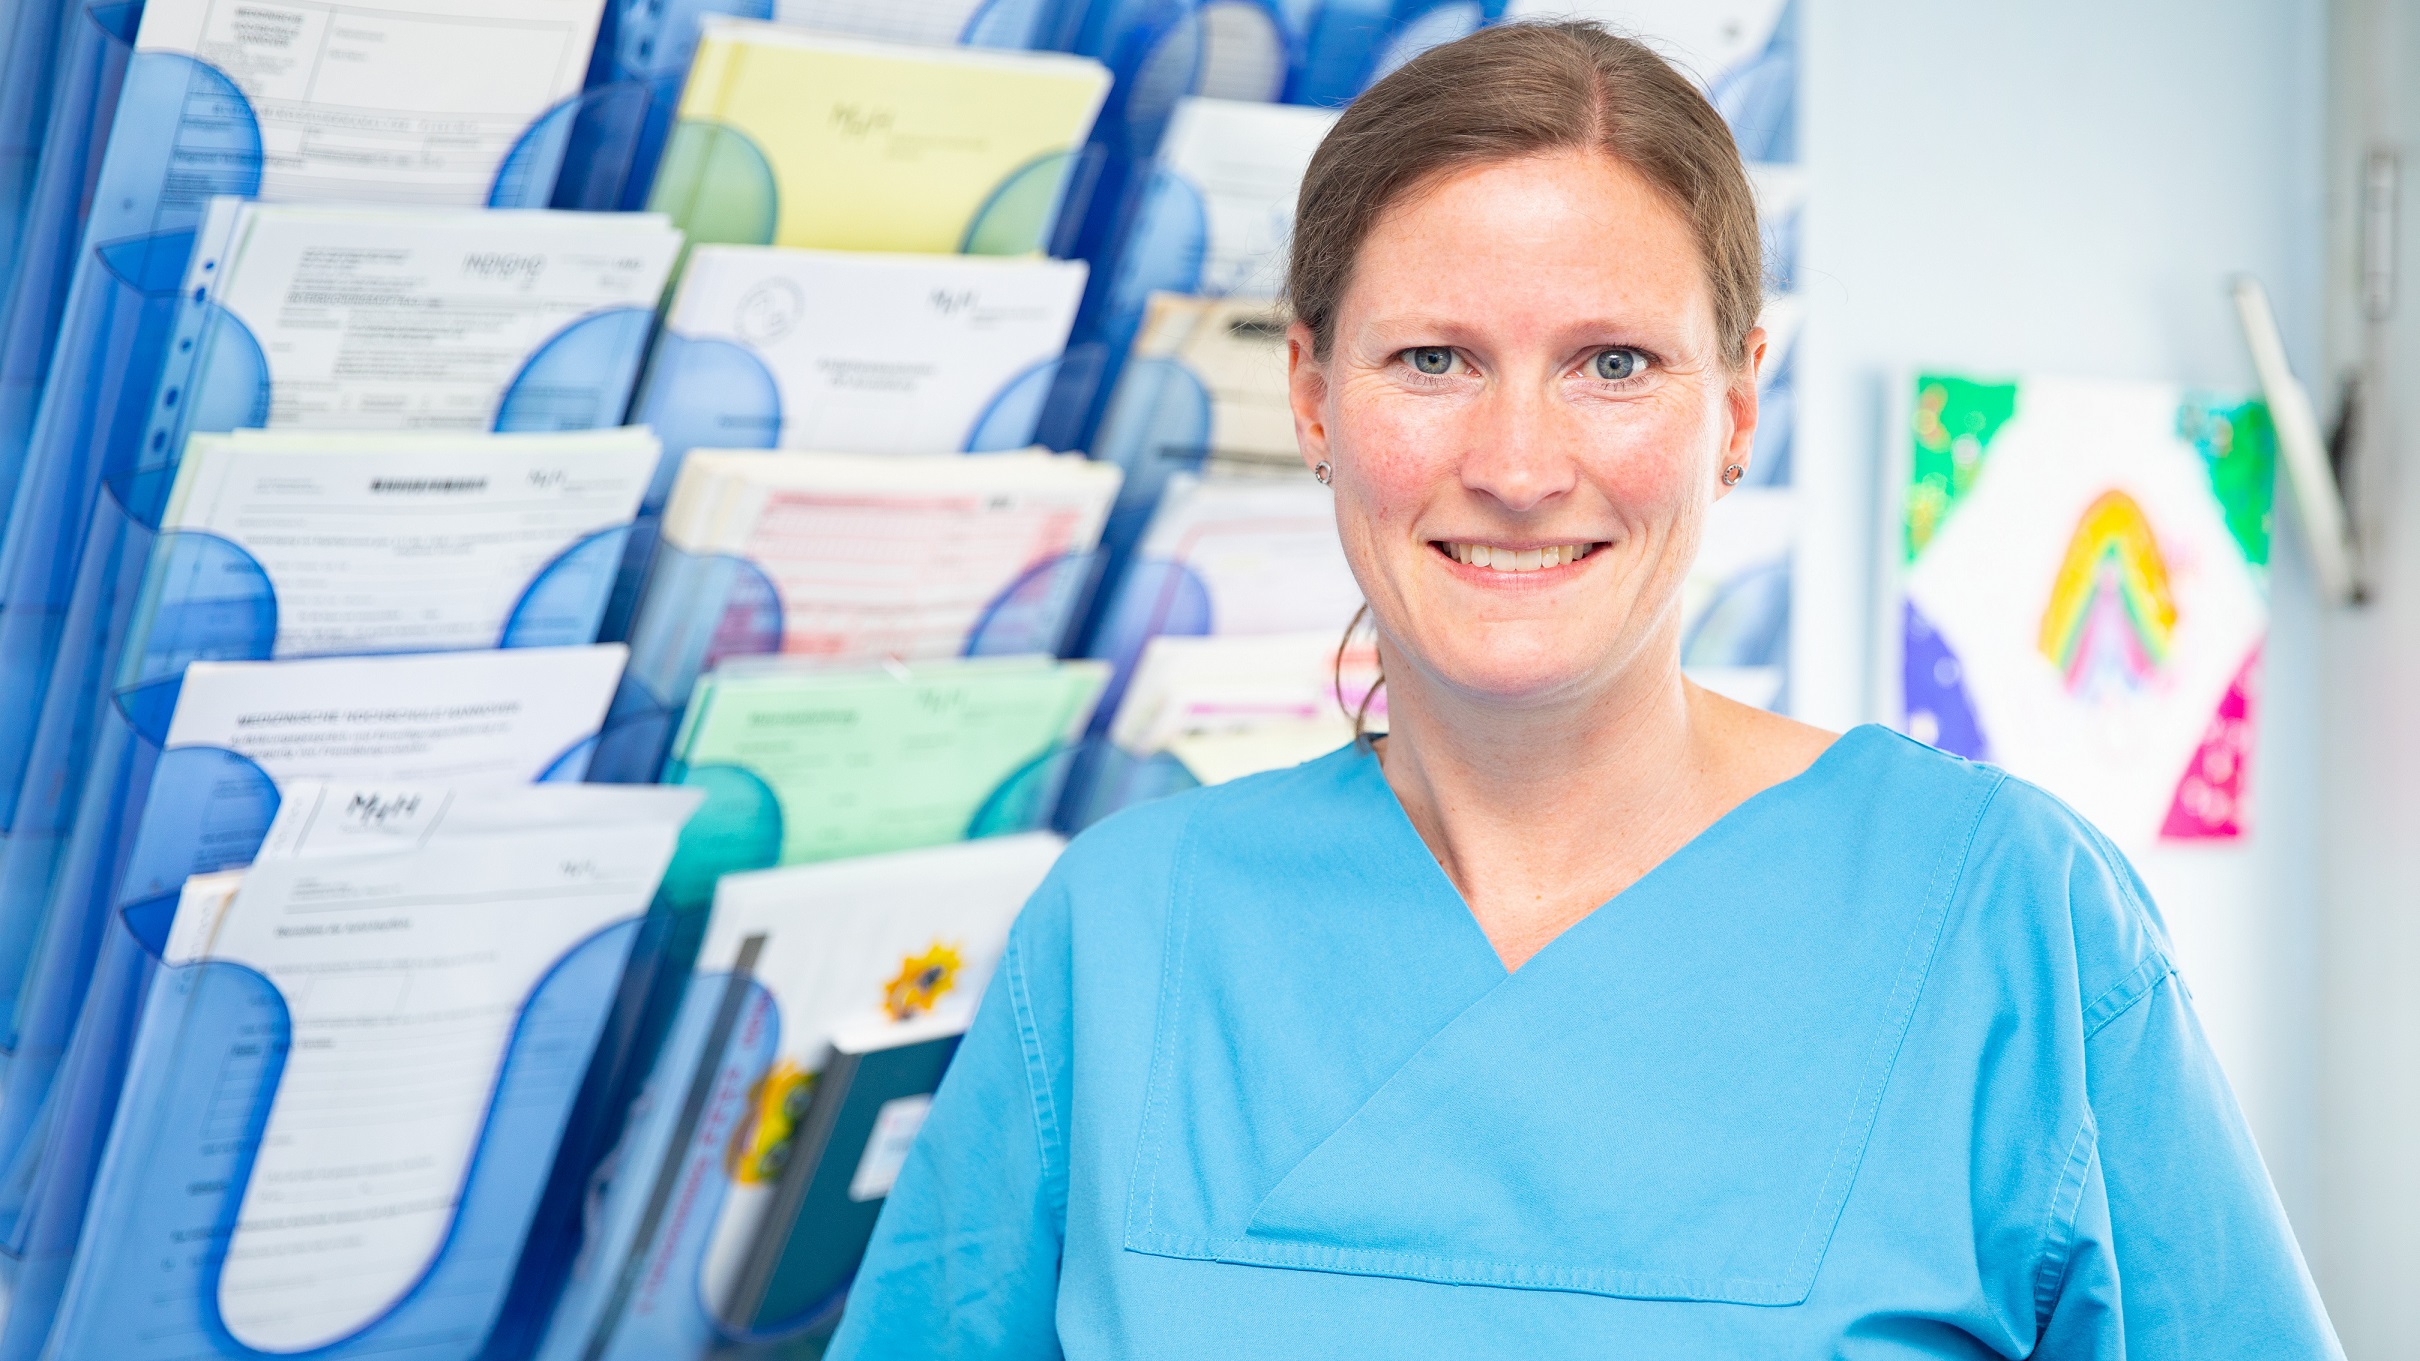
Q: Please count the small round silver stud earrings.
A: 2